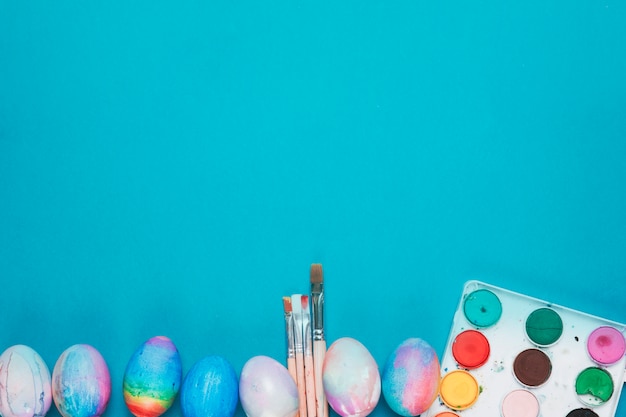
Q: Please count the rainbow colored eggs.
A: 1